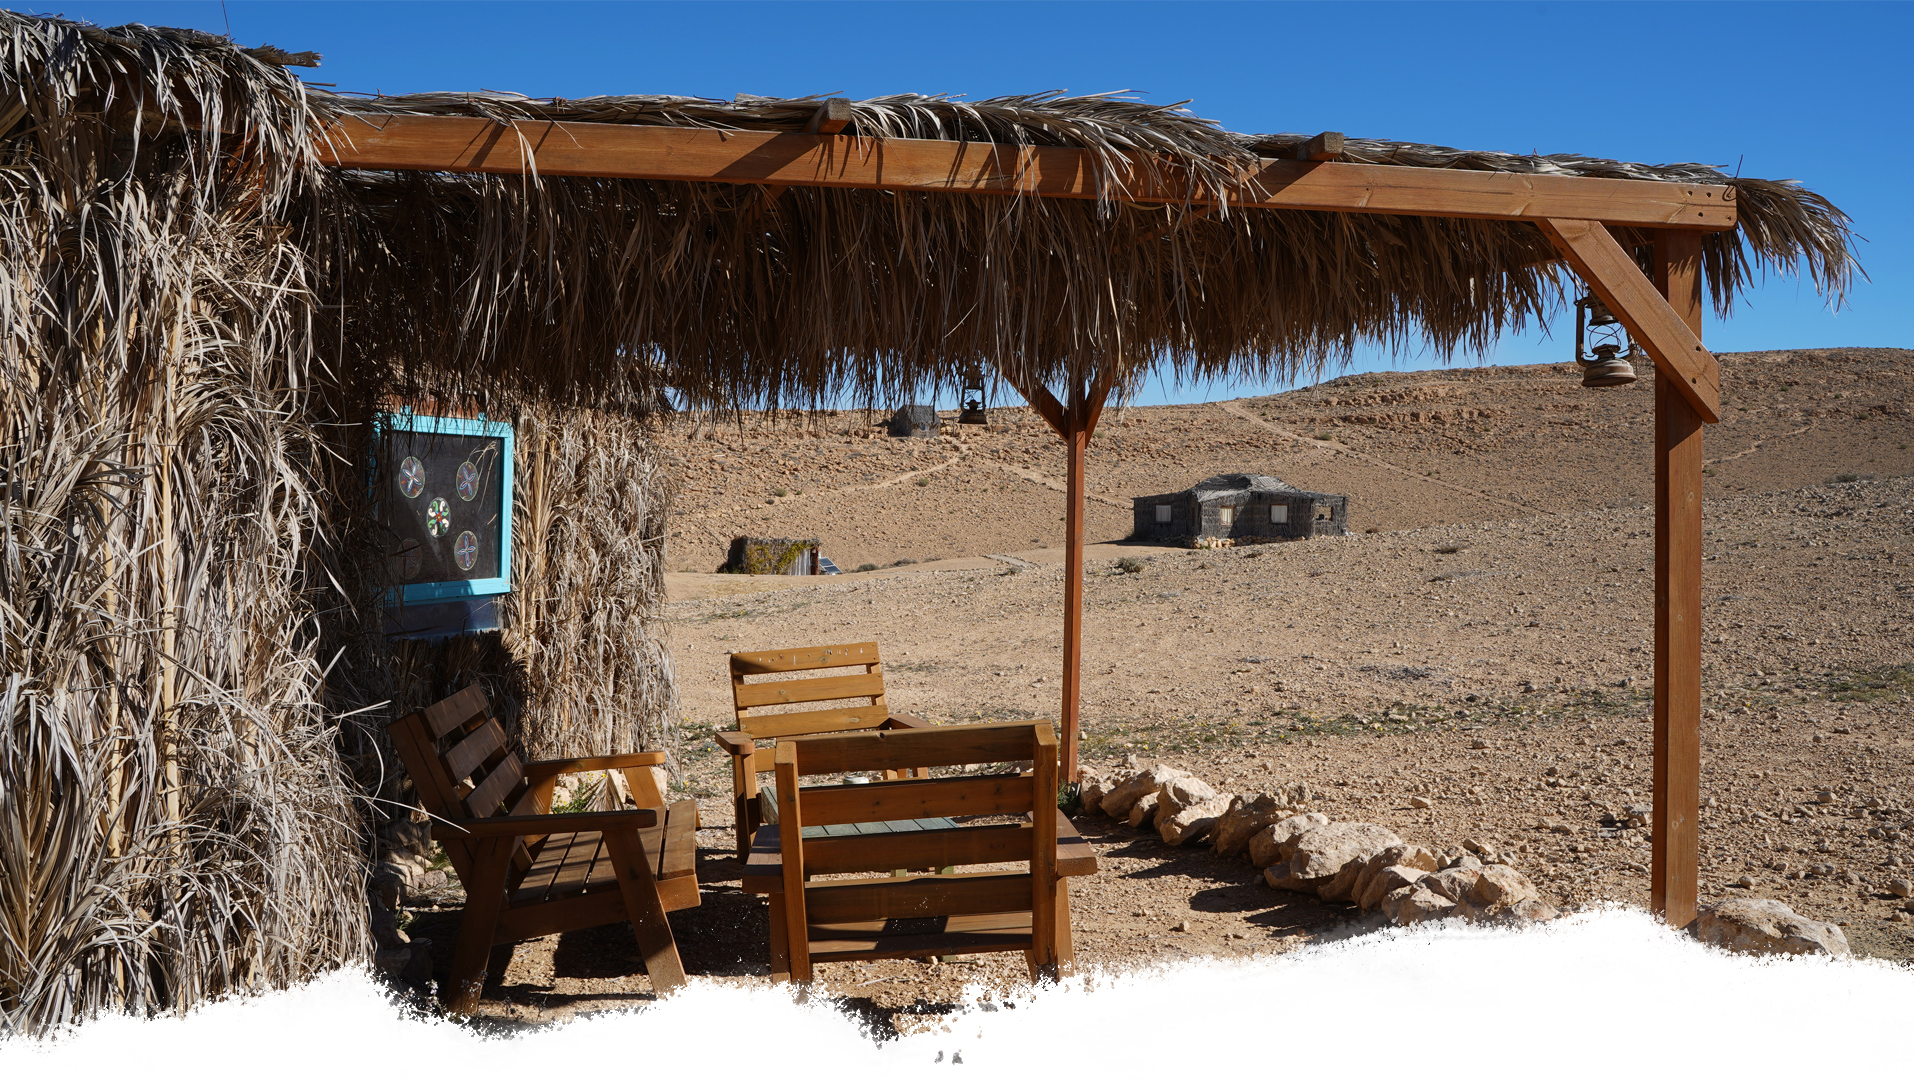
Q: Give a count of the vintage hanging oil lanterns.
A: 2